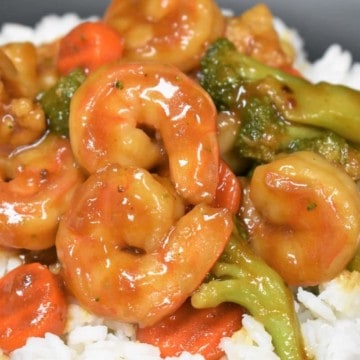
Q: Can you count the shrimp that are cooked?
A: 5